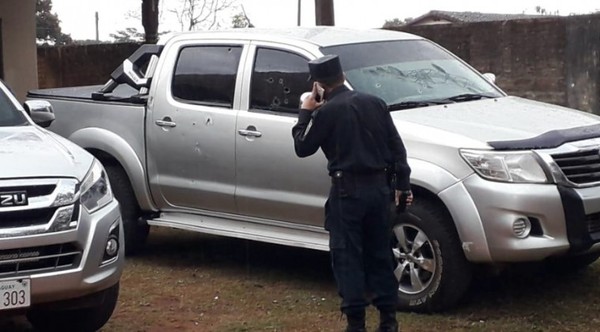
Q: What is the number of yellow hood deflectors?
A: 0